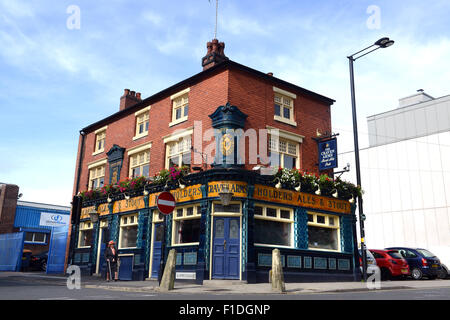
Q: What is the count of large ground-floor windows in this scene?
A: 5